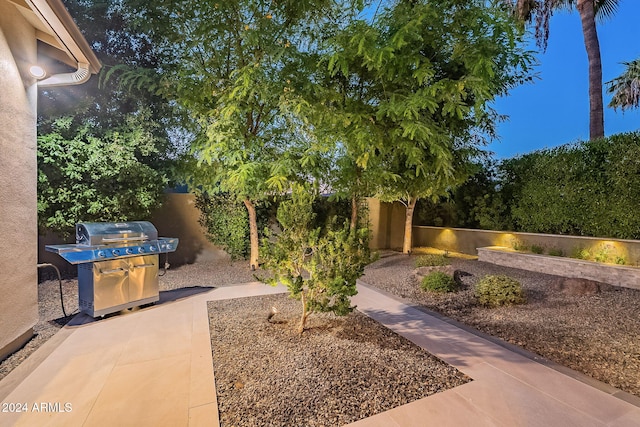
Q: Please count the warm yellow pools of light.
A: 3